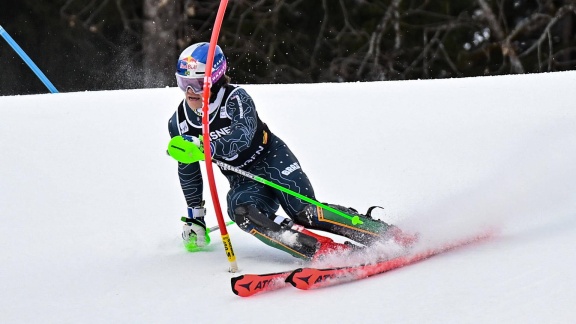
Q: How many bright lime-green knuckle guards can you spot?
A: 2